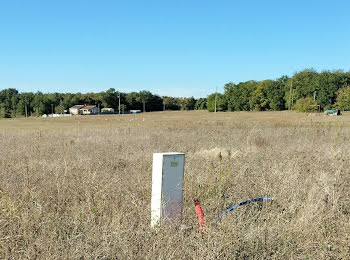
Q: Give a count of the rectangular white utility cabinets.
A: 1